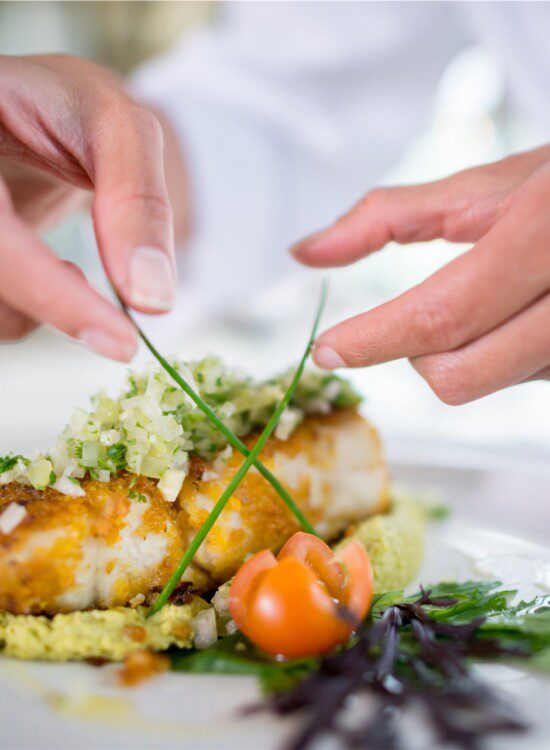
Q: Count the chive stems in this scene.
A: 2